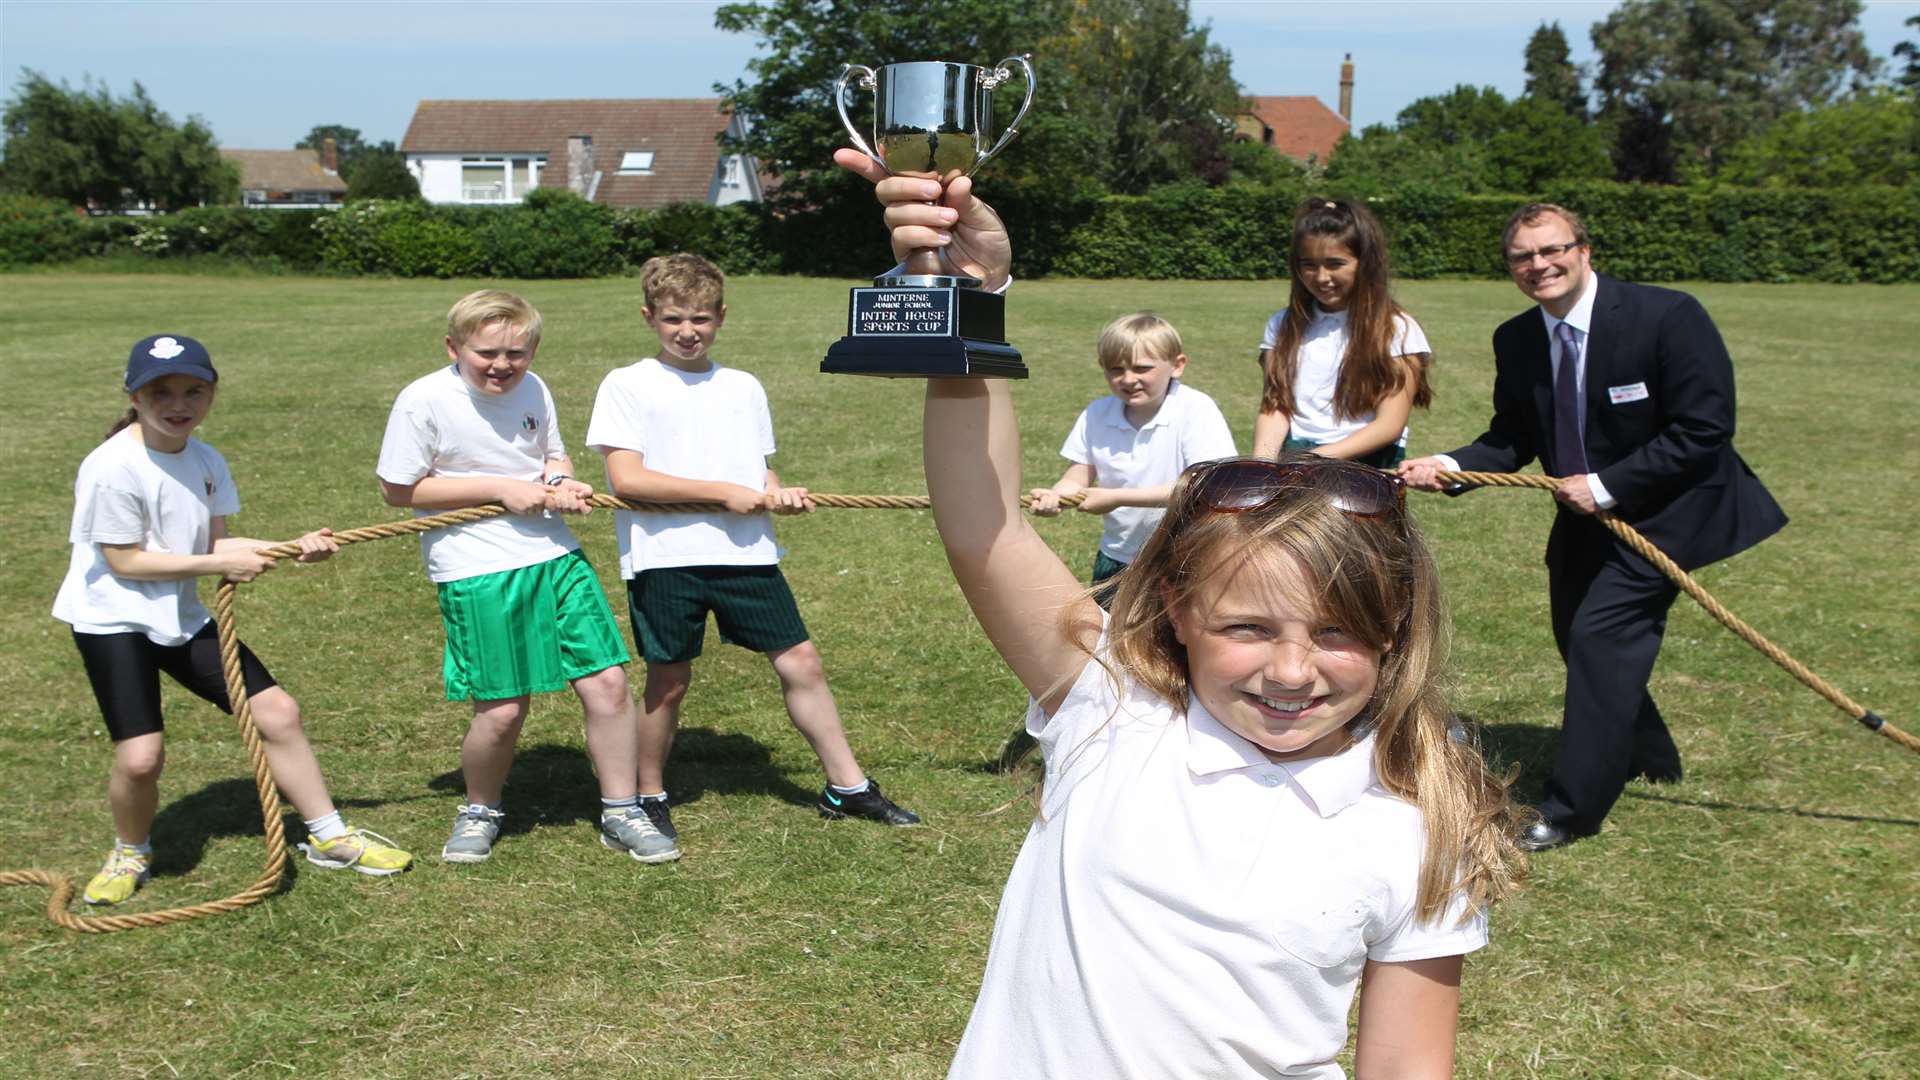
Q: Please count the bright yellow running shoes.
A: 2